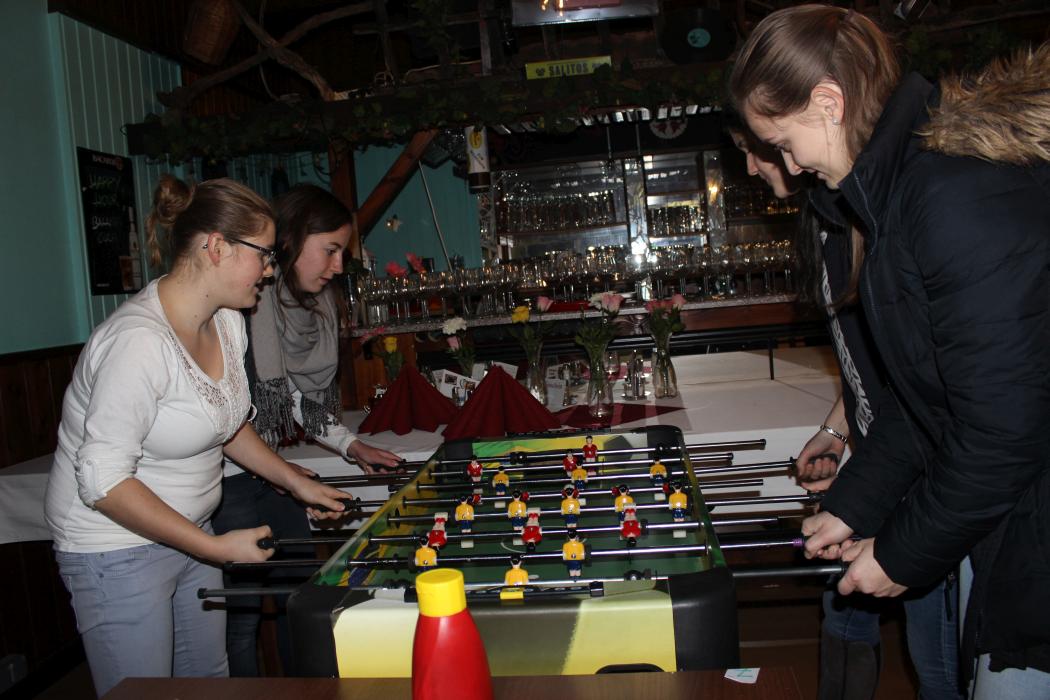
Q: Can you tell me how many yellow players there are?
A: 11